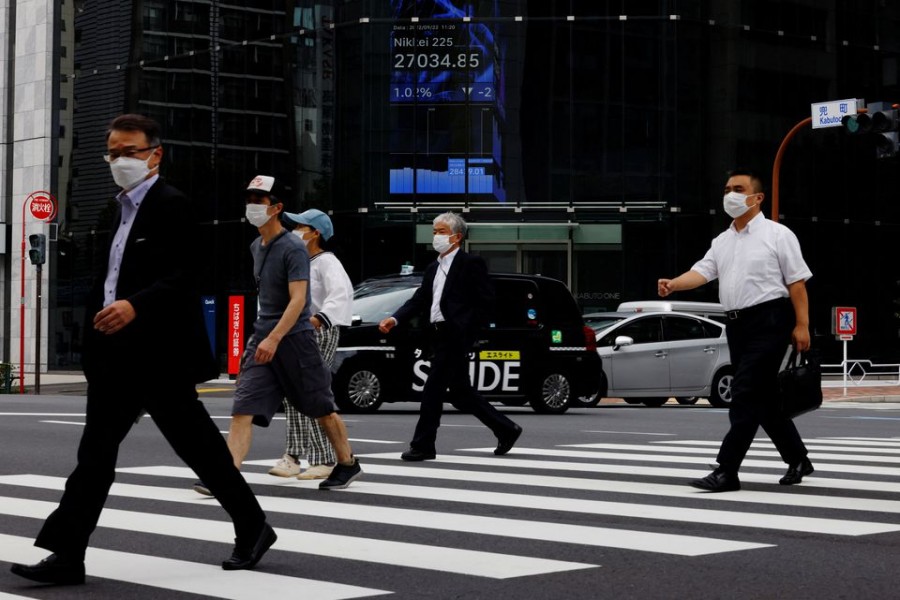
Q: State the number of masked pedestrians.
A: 5